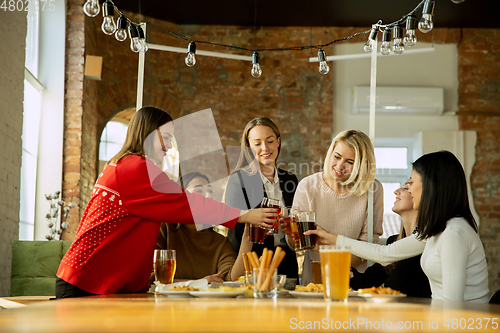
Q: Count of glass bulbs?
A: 14